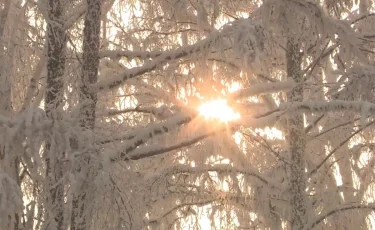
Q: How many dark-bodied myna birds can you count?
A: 0